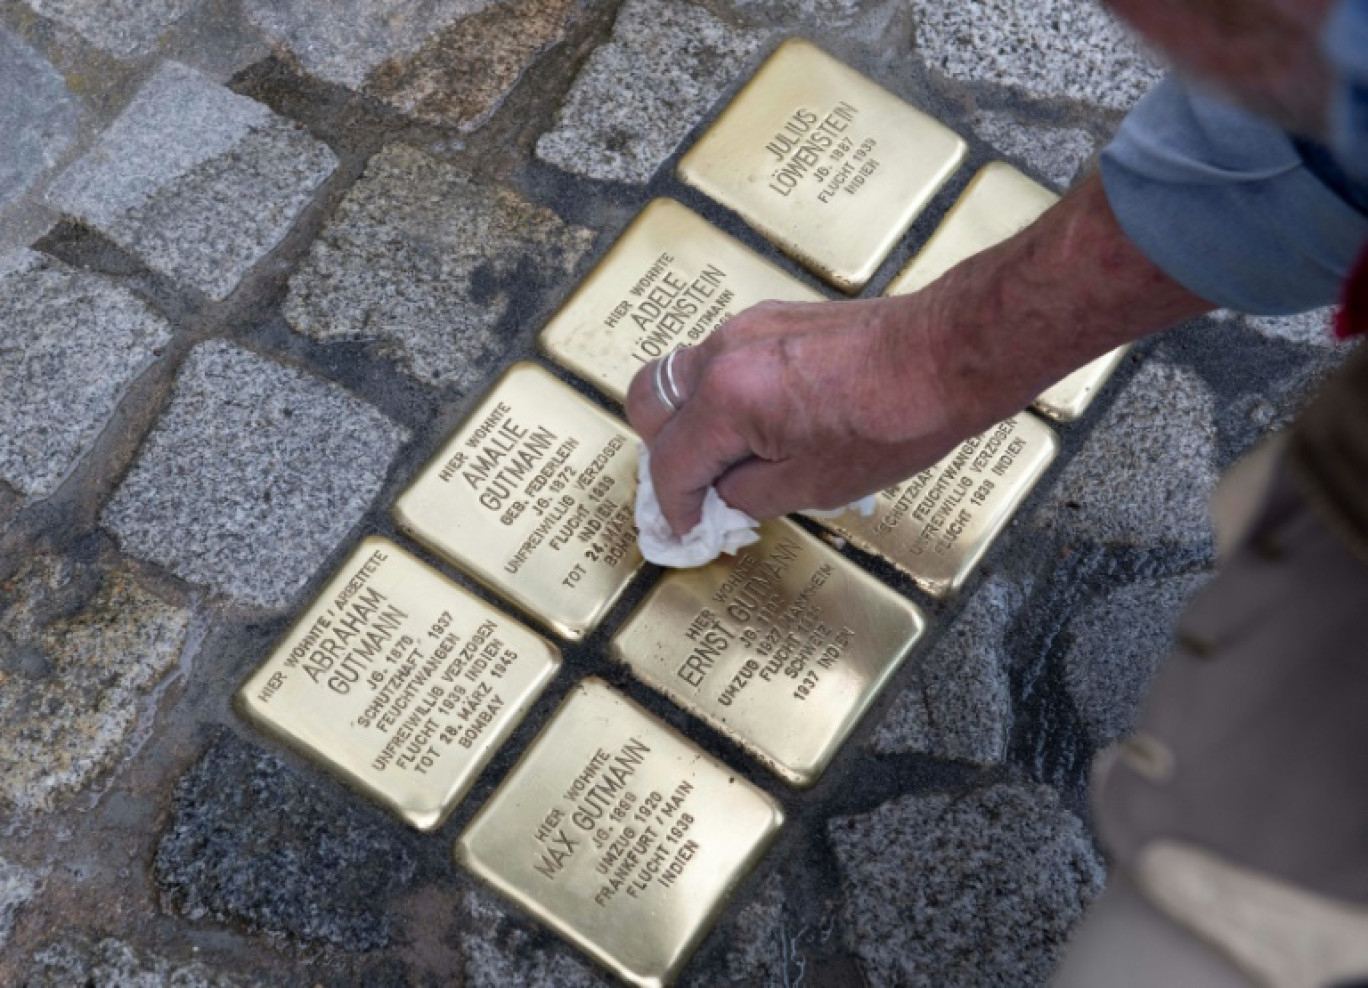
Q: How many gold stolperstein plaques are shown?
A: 8